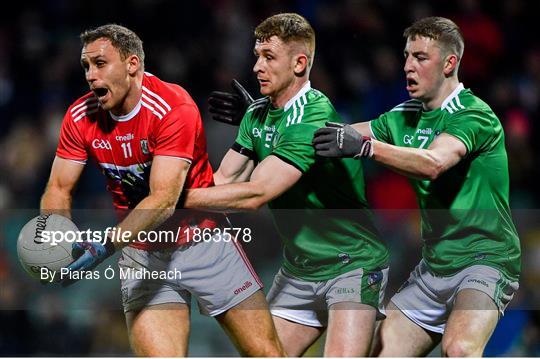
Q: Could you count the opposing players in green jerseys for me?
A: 2